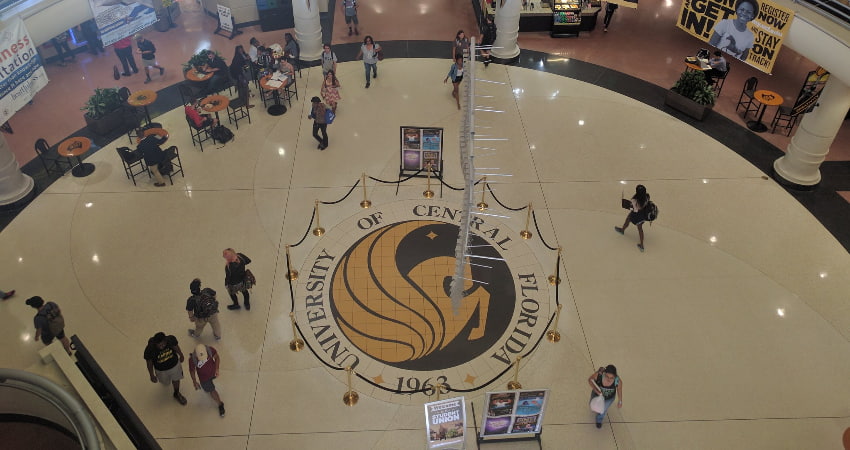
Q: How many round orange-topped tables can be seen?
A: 8